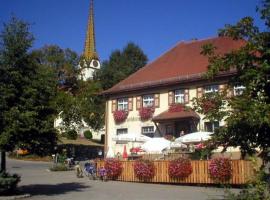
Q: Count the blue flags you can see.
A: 0